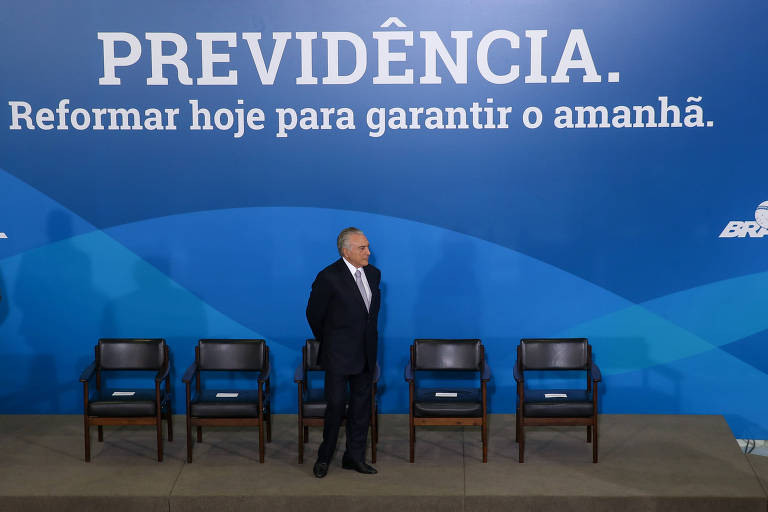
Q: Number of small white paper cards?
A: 4